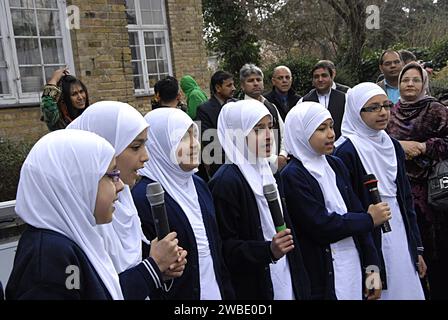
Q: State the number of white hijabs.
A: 6